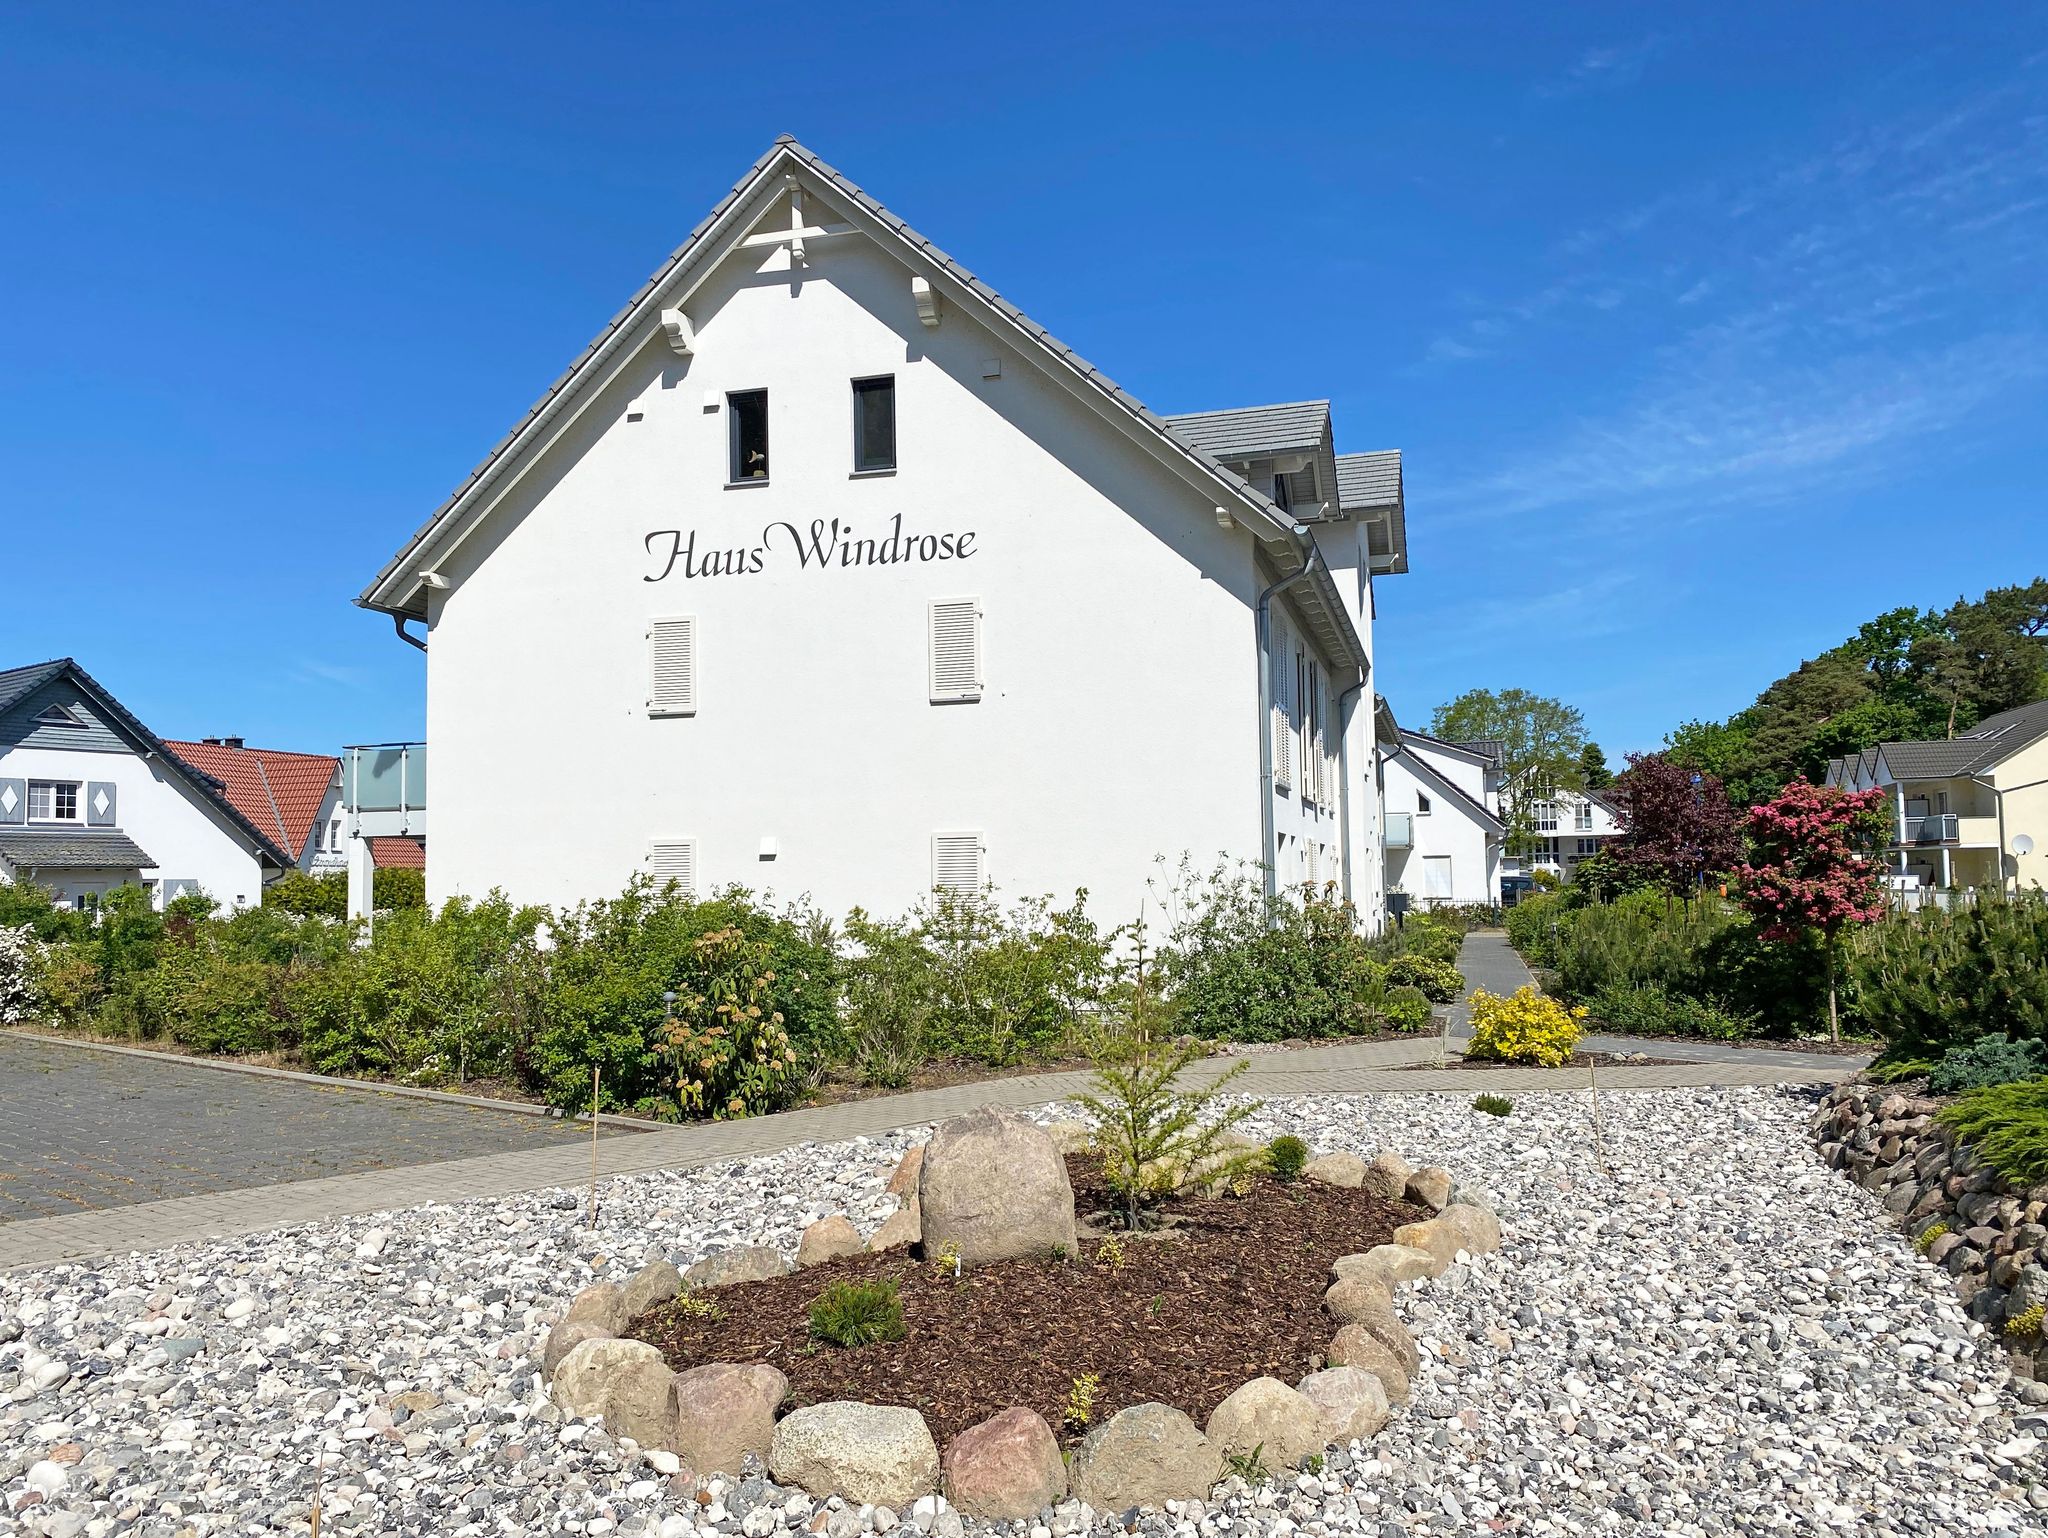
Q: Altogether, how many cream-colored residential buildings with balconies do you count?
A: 1